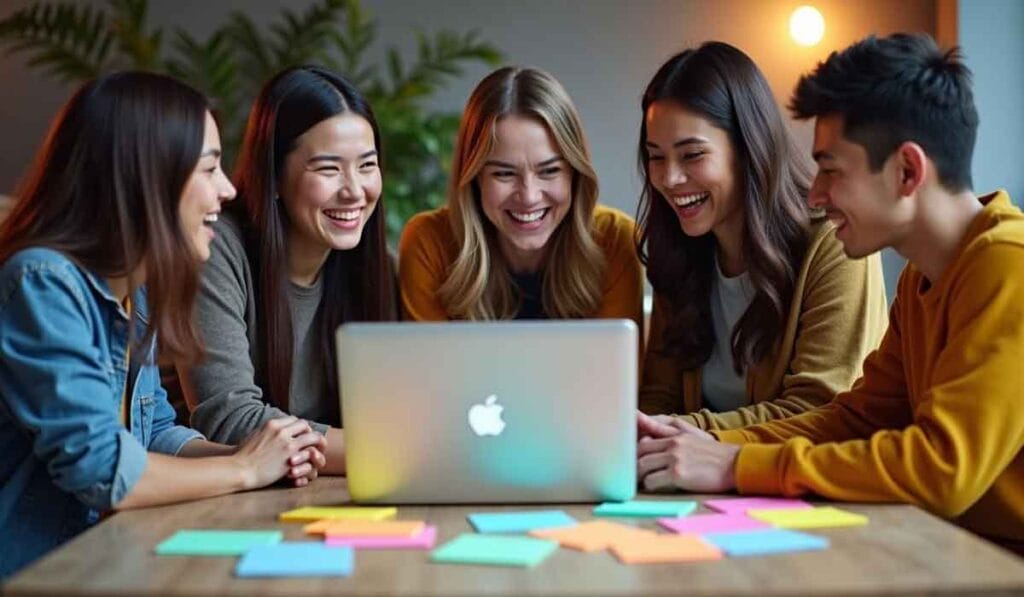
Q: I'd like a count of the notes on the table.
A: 14